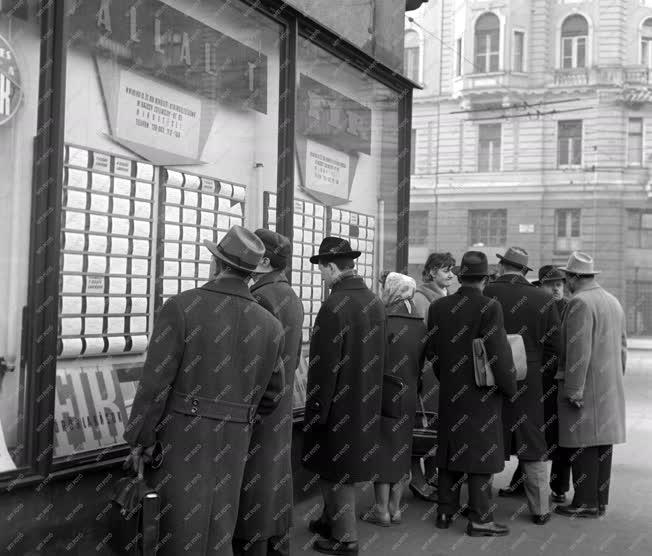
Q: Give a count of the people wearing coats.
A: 9